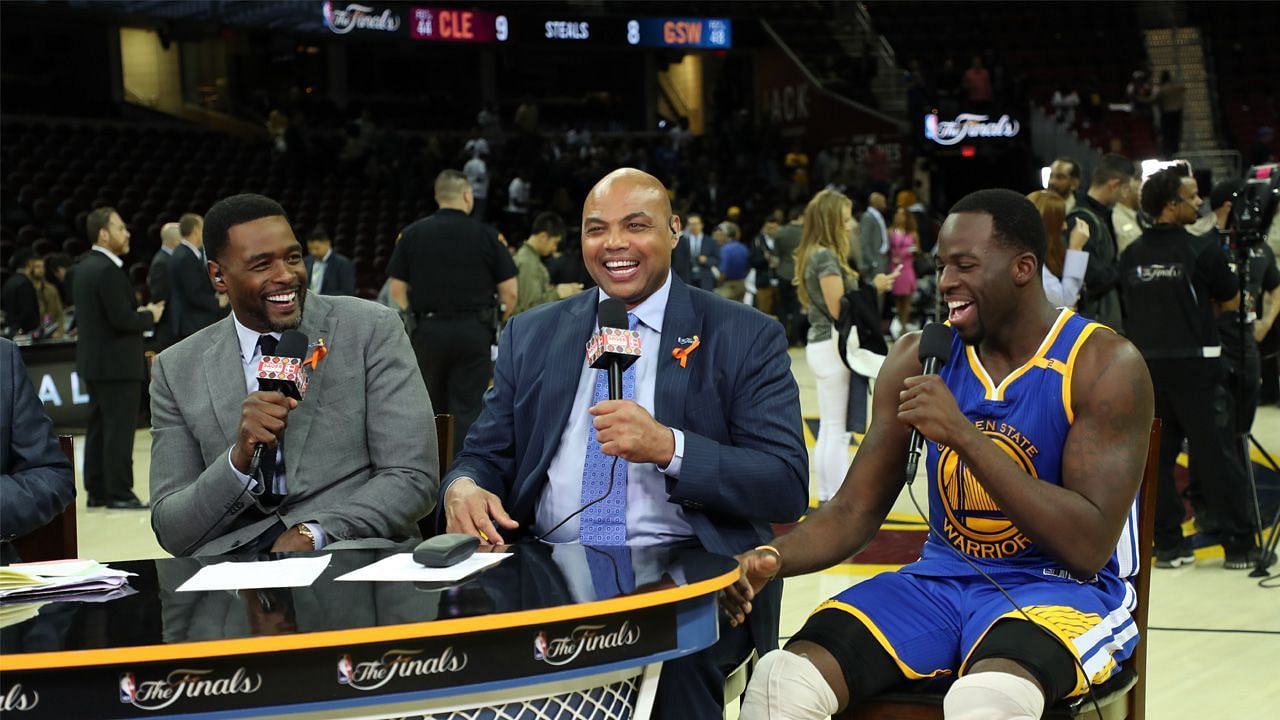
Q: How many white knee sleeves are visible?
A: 2